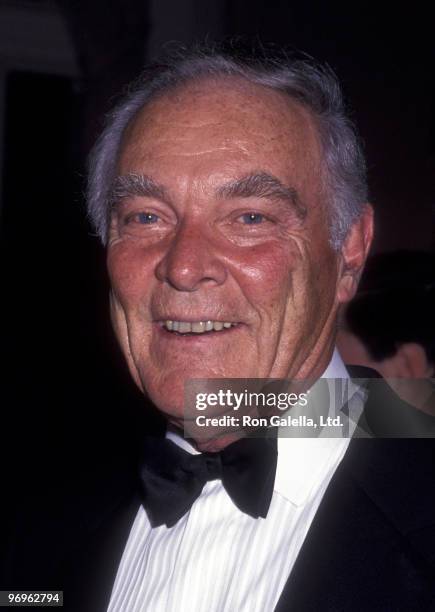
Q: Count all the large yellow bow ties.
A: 0